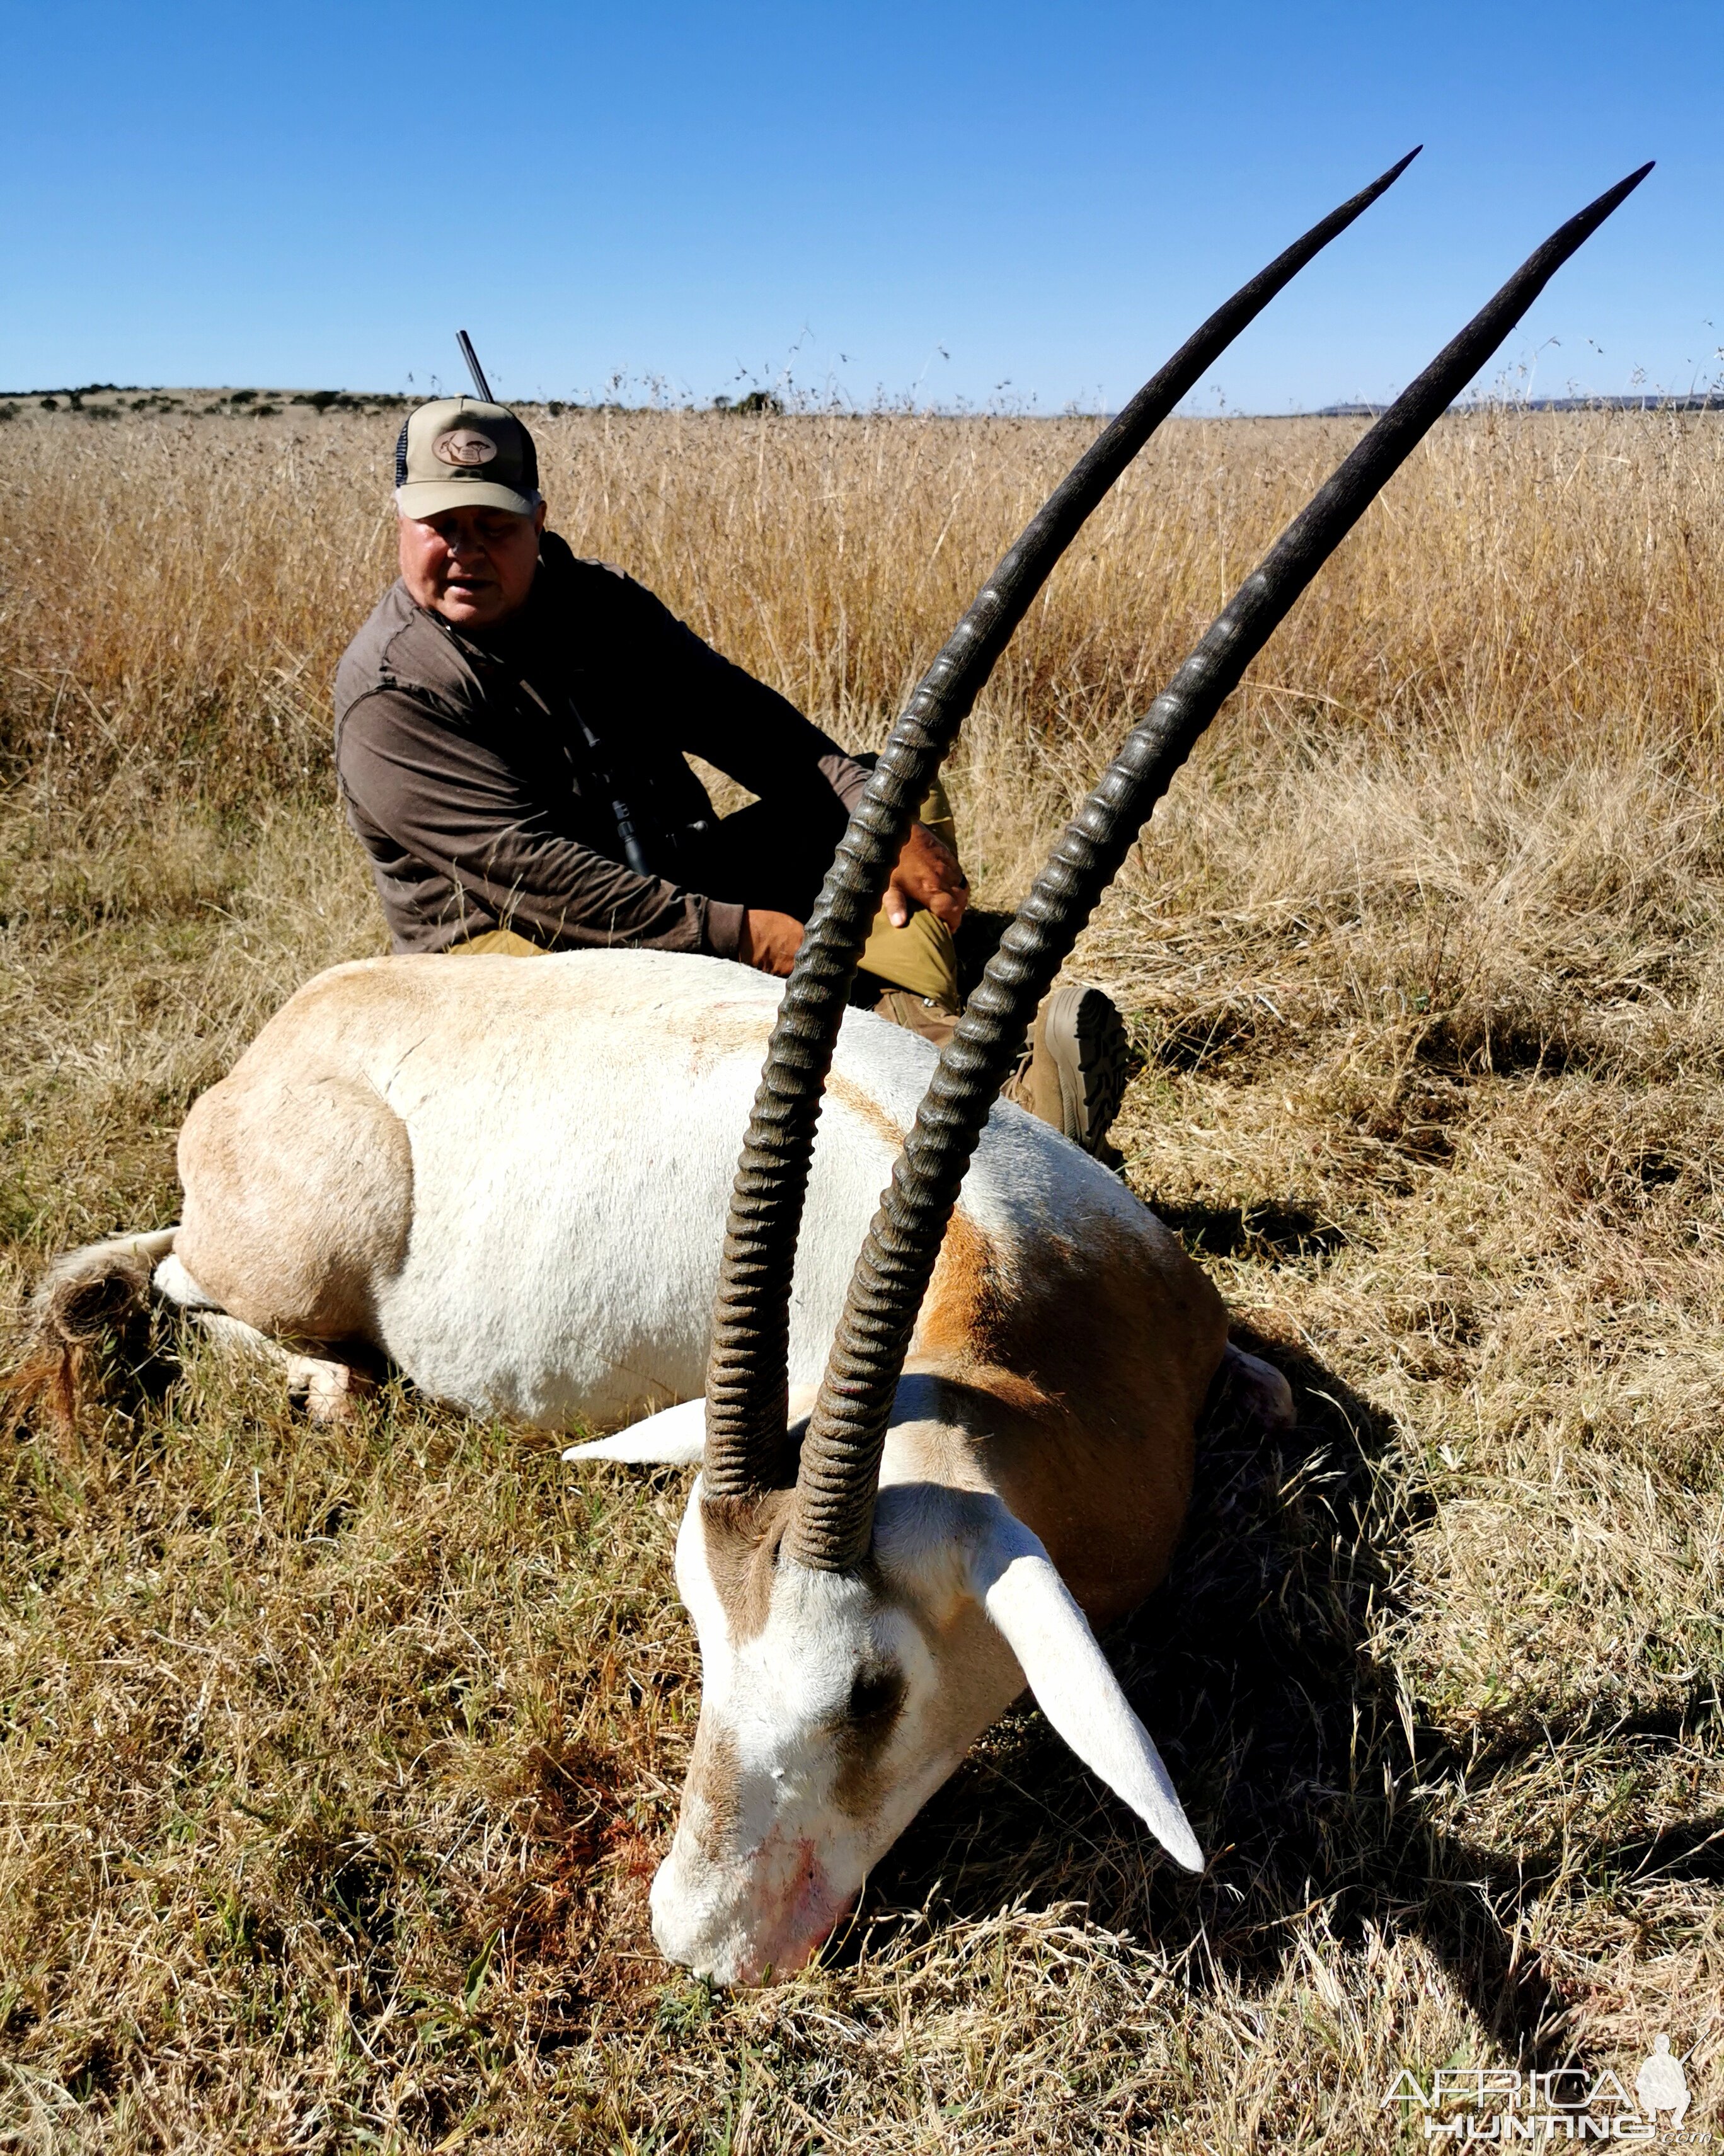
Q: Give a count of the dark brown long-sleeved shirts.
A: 1